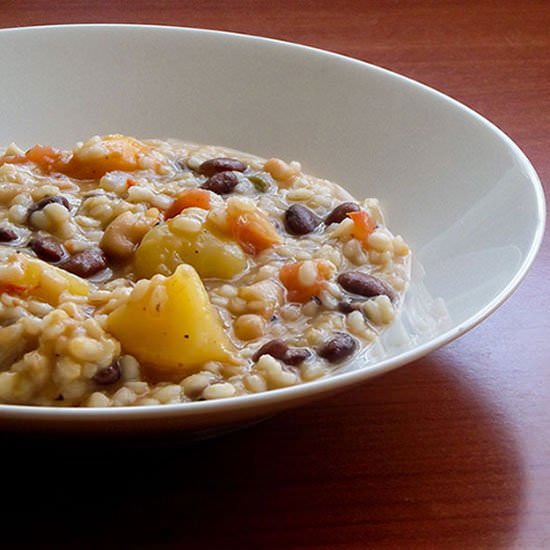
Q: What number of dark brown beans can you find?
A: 13